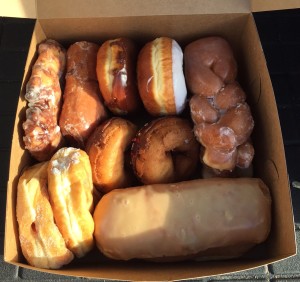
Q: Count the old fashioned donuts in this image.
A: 2